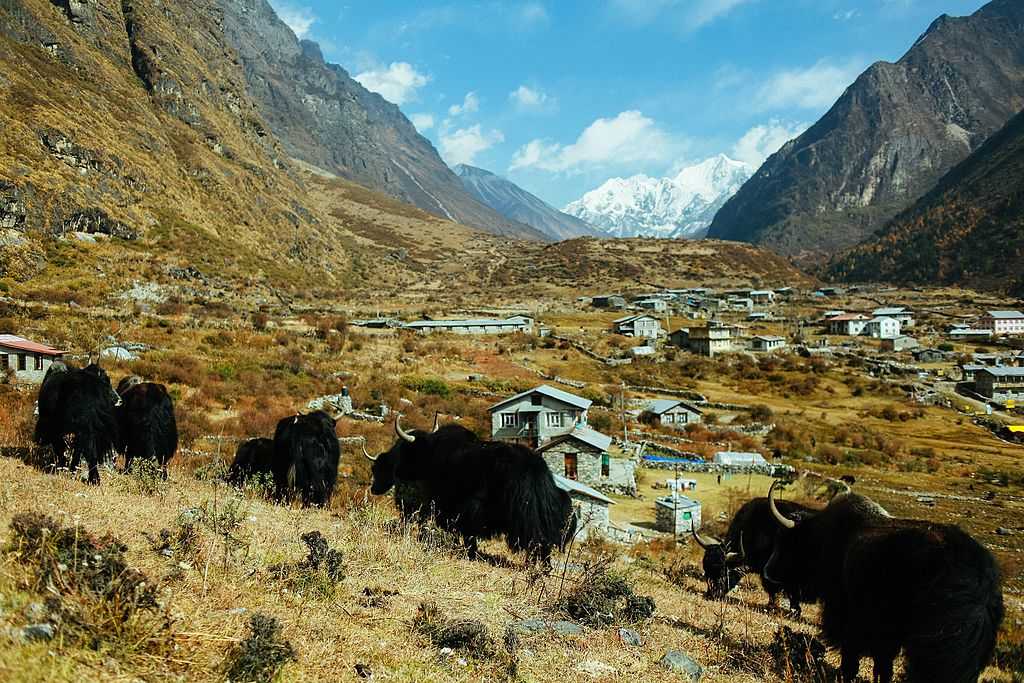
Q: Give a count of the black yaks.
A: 8